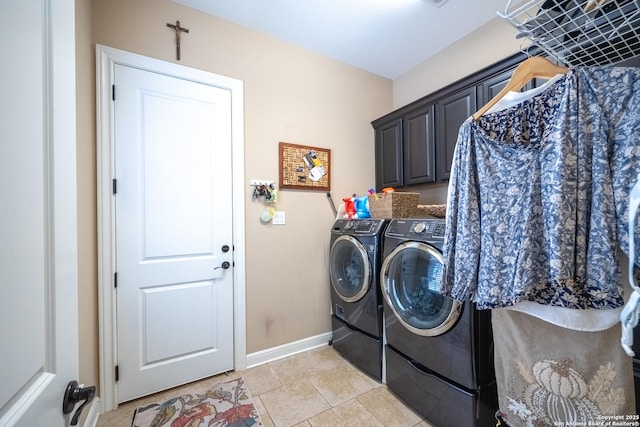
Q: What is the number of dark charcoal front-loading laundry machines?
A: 2